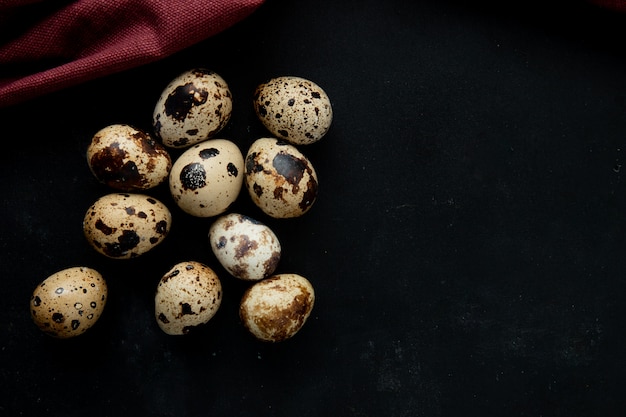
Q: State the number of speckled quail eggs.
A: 10